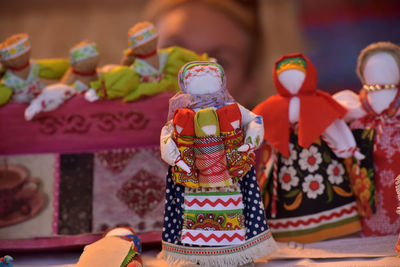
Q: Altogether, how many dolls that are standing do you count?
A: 3